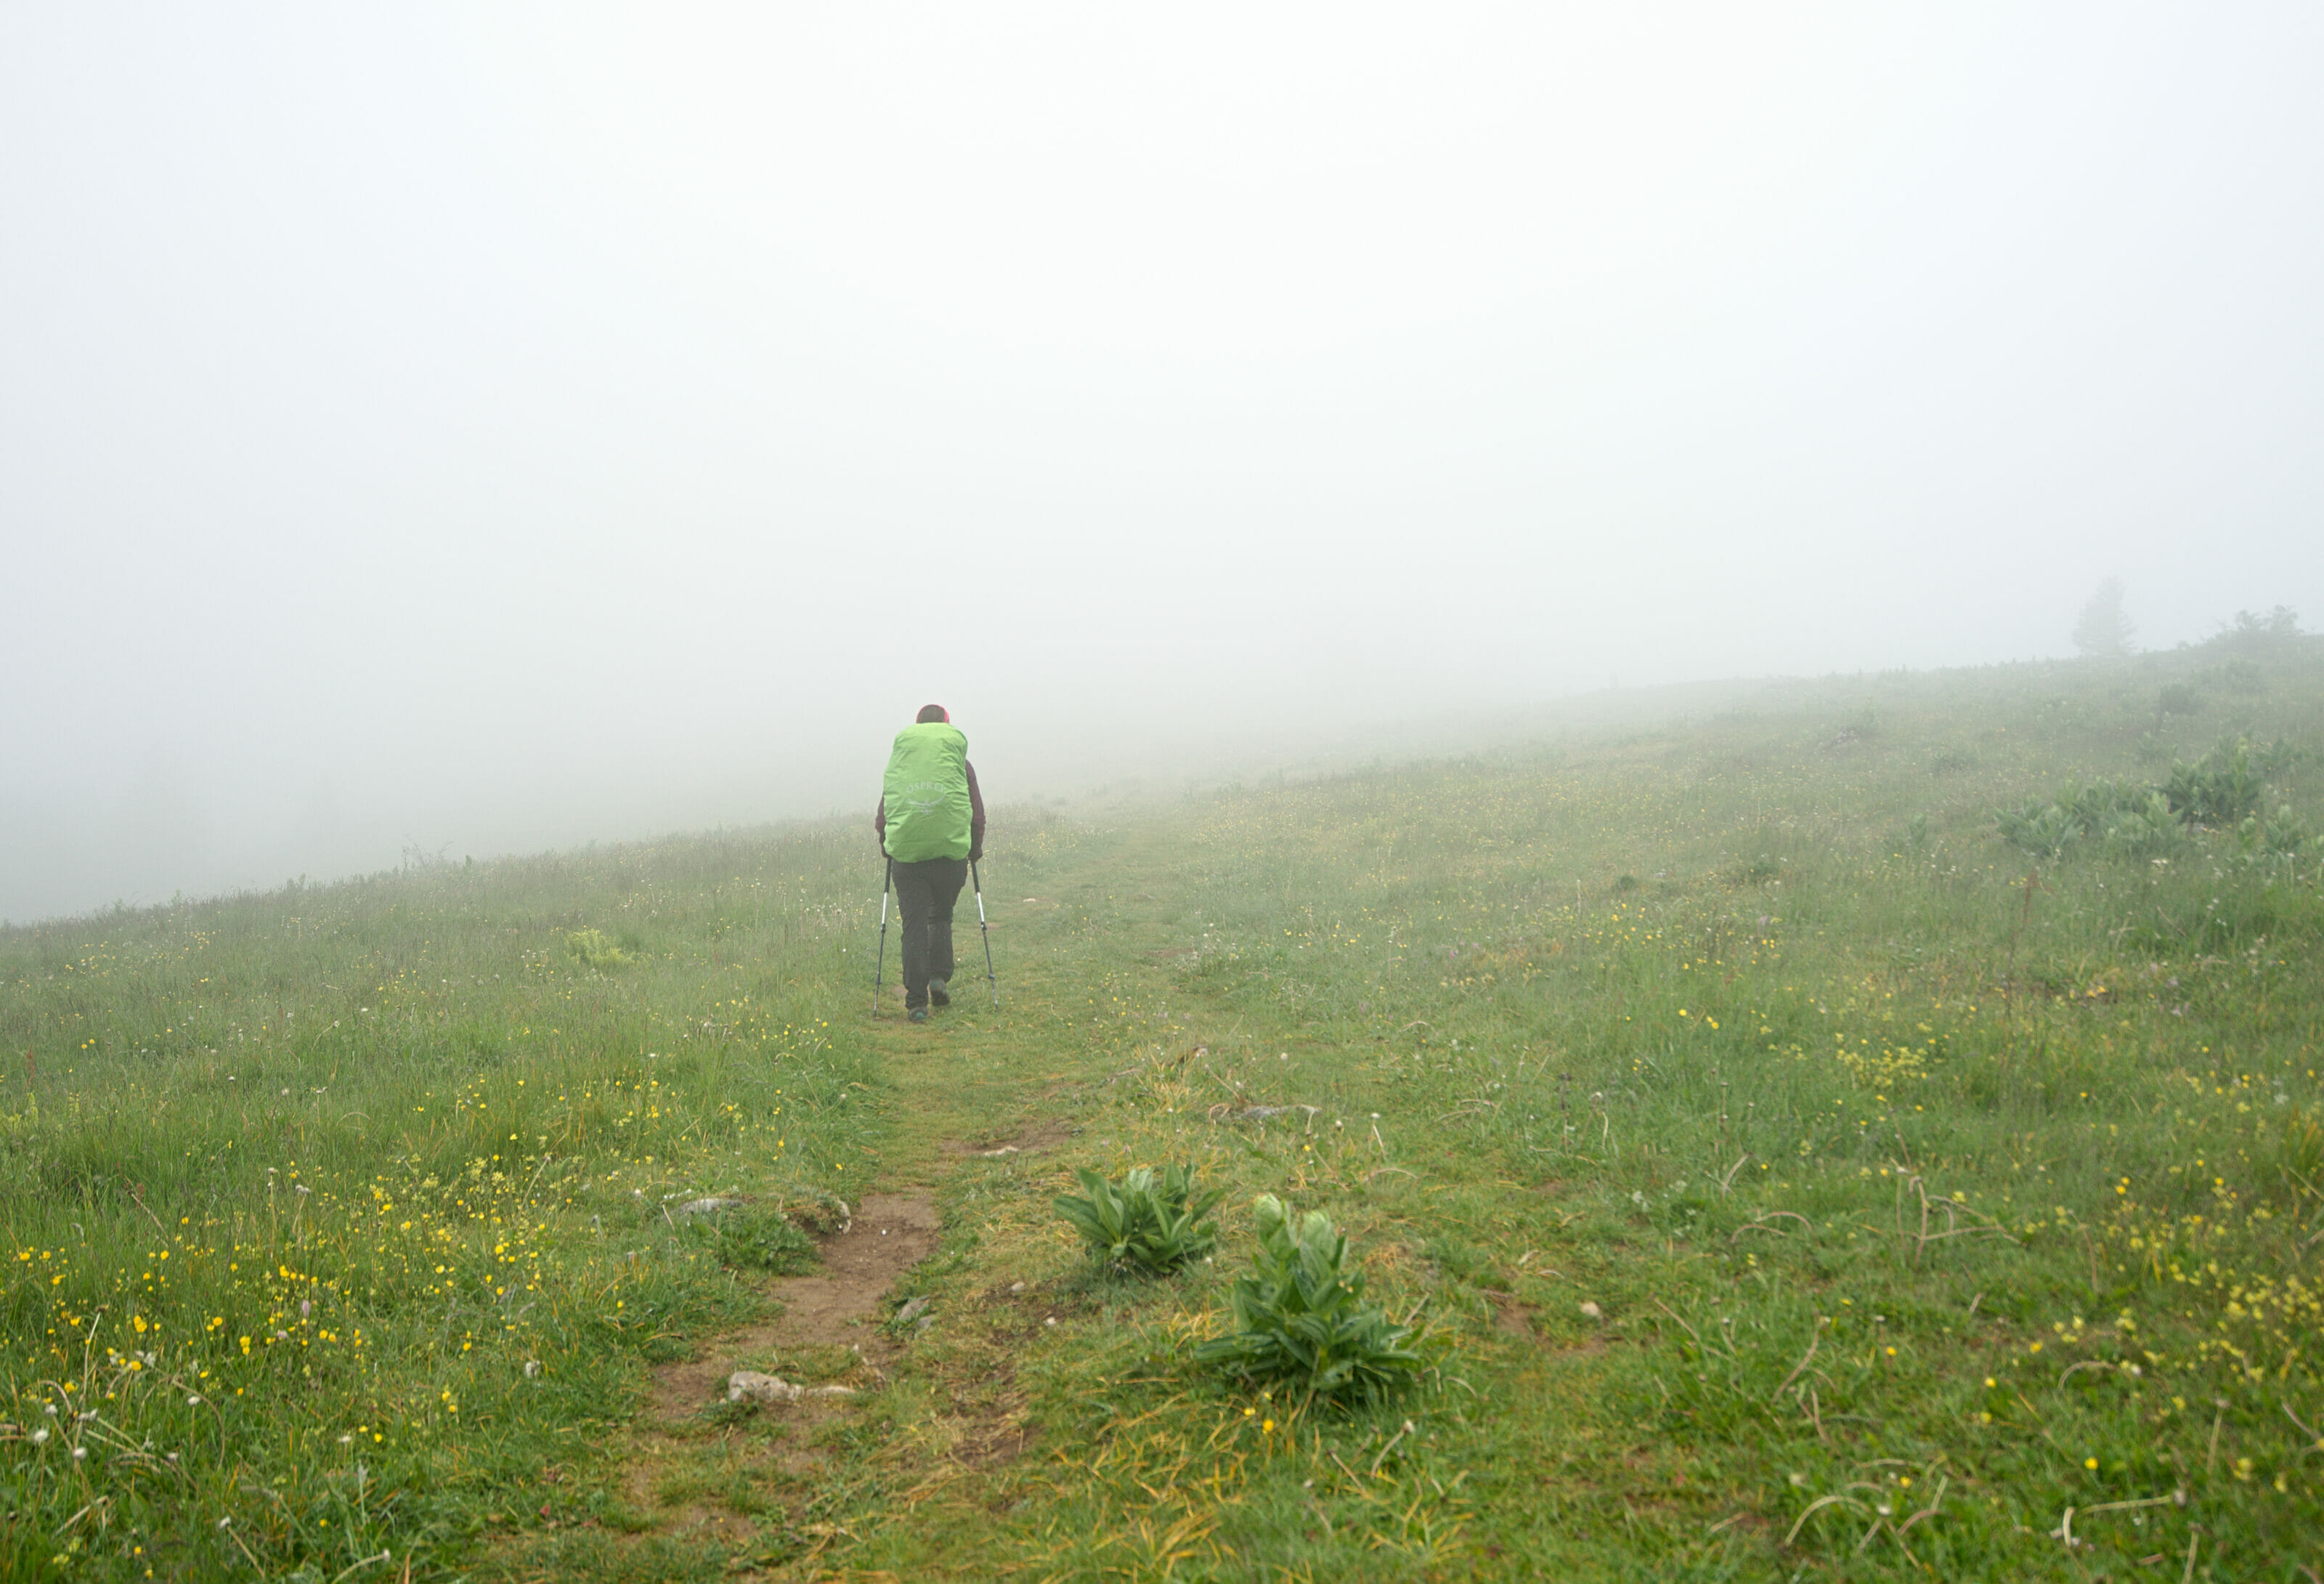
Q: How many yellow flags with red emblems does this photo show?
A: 0